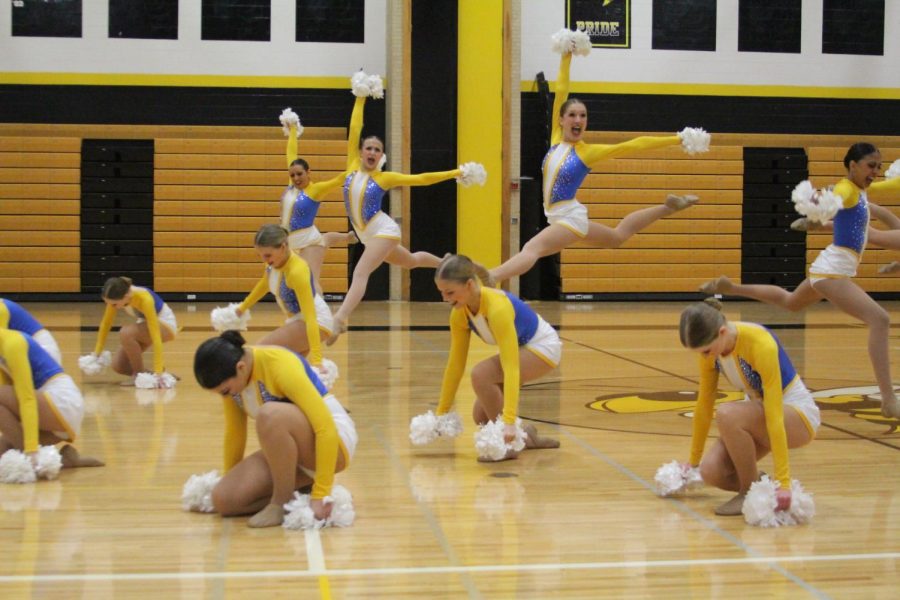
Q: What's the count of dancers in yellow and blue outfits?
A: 11